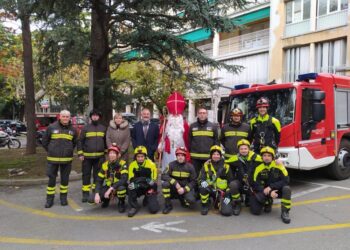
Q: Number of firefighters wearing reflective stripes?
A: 11